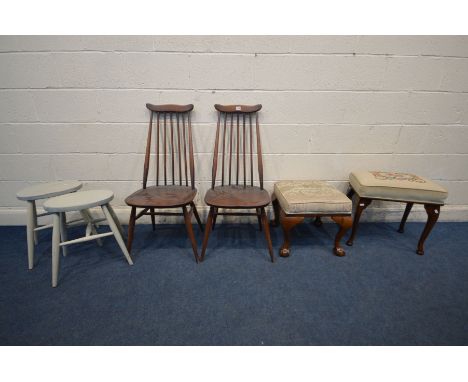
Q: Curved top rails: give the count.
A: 2